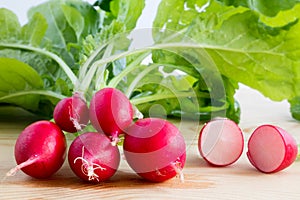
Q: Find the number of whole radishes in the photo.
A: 5